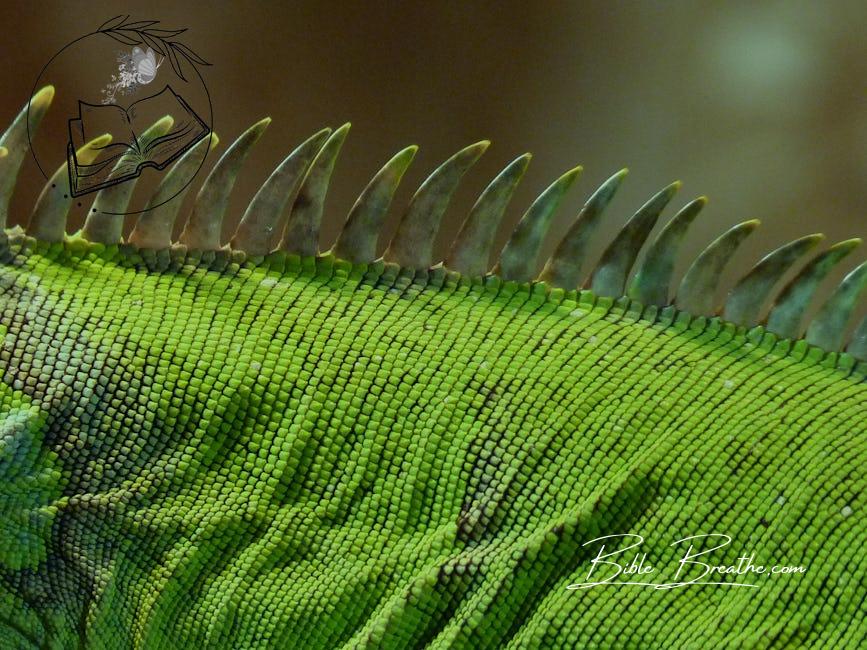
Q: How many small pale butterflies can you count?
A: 1